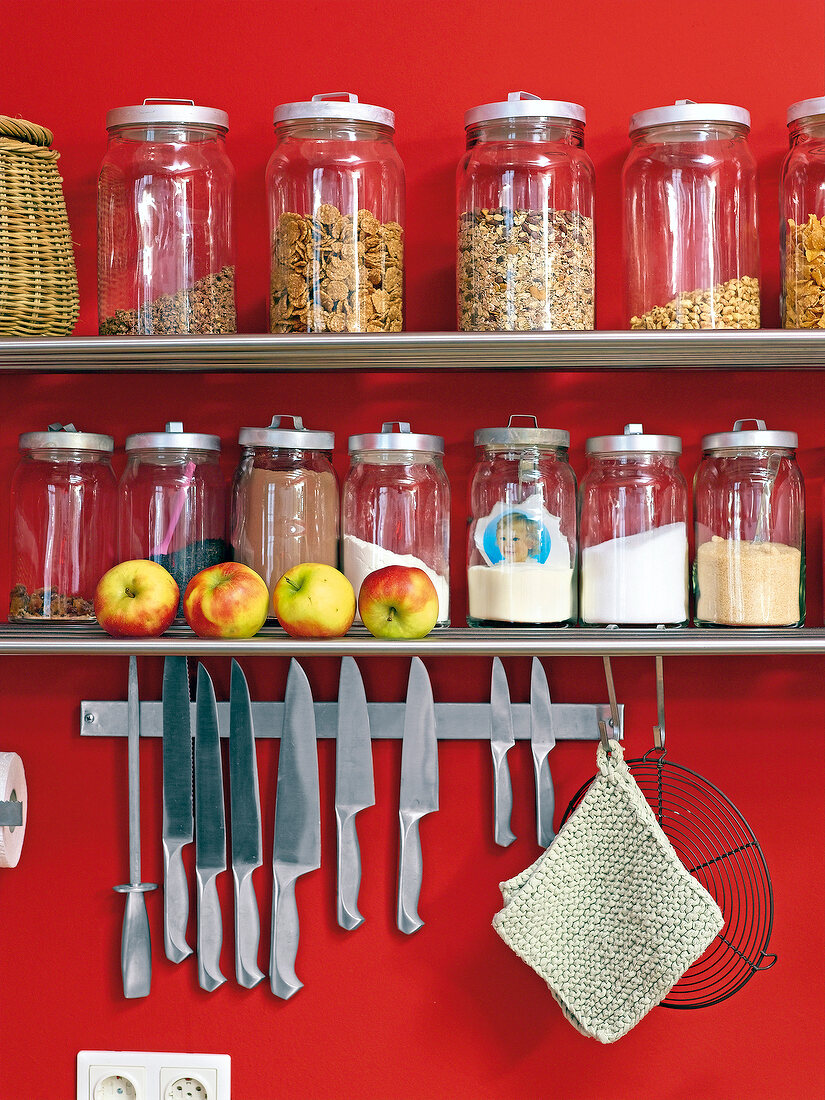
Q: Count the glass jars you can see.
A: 12